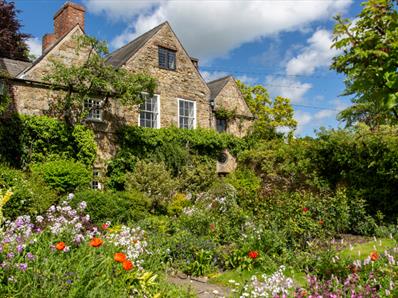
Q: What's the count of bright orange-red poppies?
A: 6